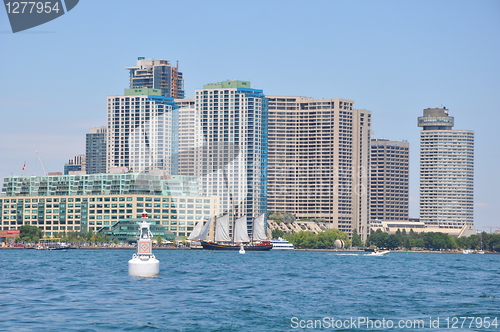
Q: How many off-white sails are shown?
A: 5